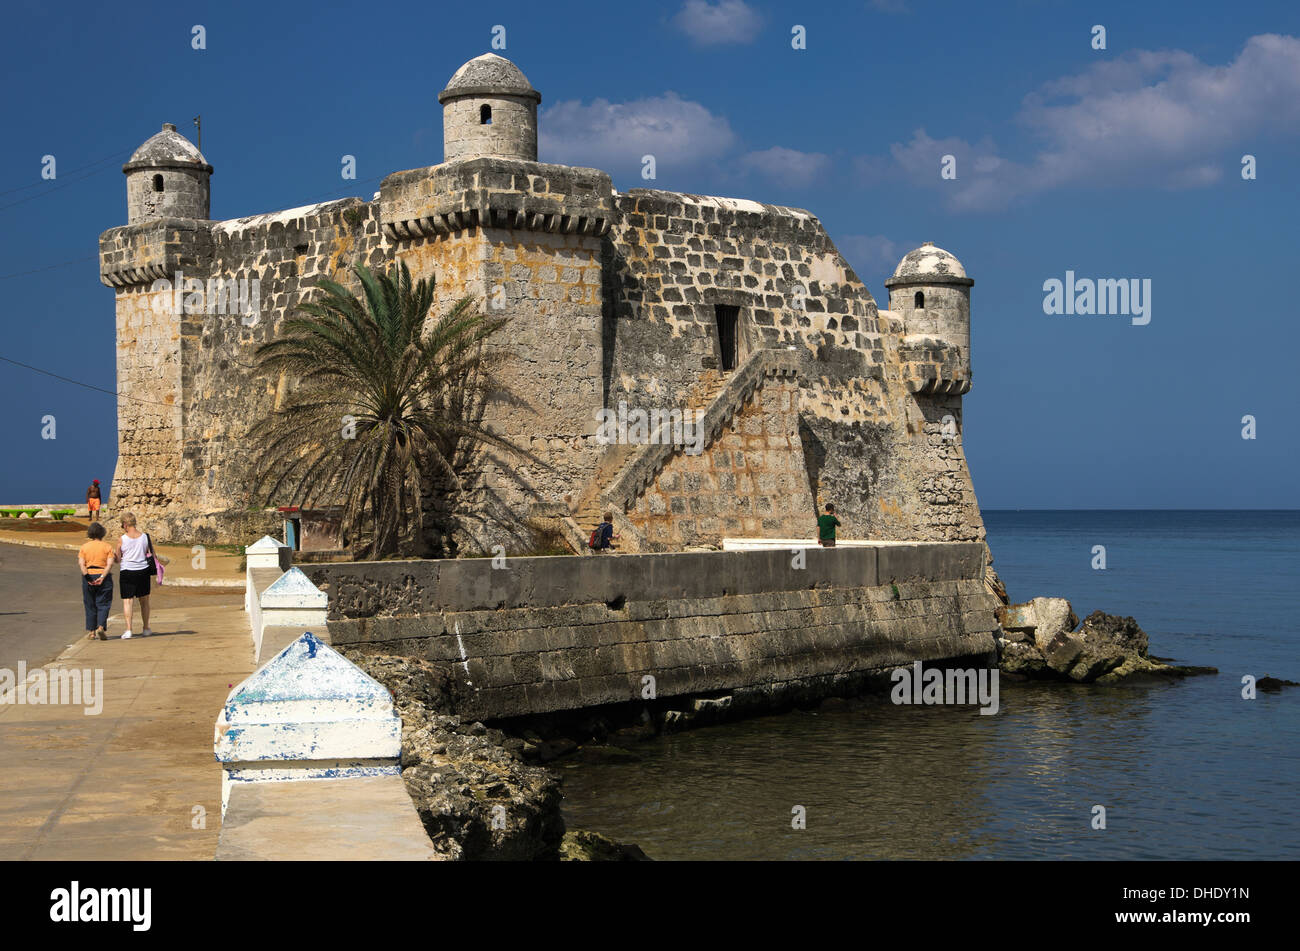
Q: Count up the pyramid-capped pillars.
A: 3